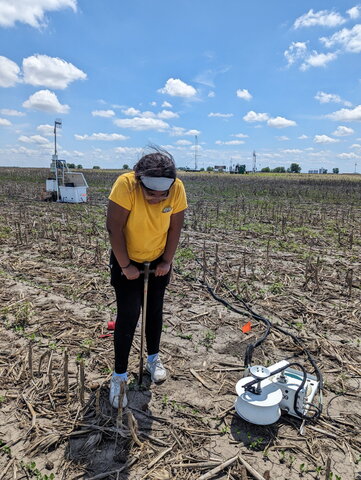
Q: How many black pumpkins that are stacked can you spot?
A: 0